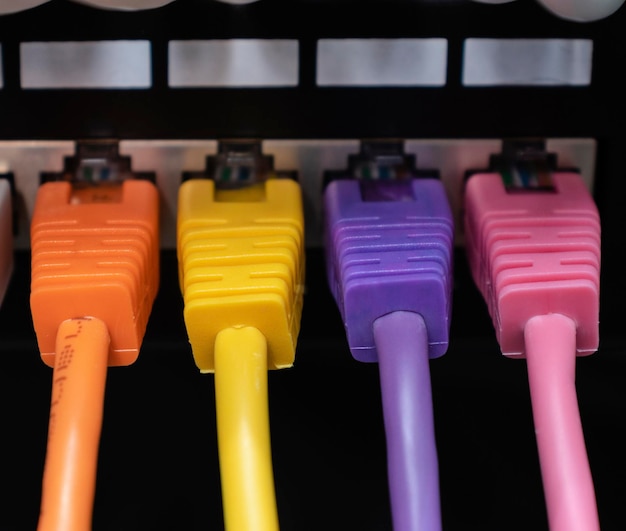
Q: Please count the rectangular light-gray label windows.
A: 4